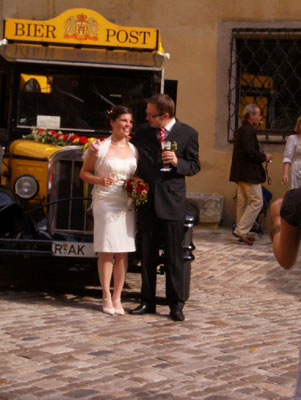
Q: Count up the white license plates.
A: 1